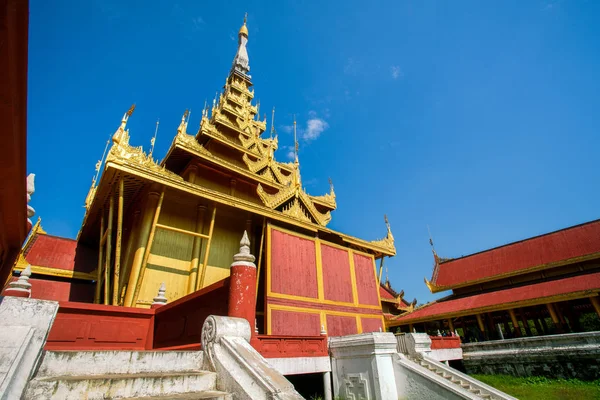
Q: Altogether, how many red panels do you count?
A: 6